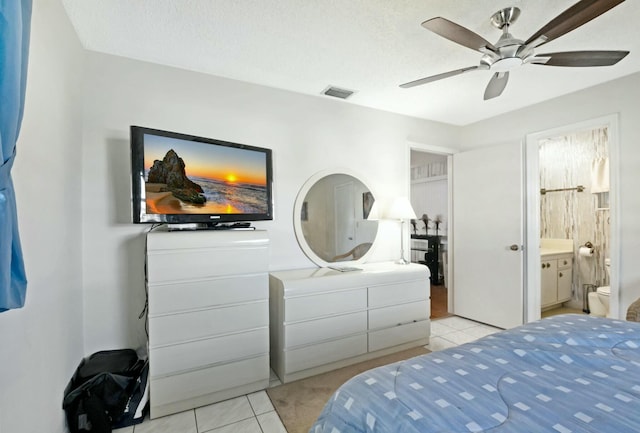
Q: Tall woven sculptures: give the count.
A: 0